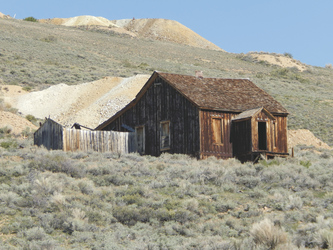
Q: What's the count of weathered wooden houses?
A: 1